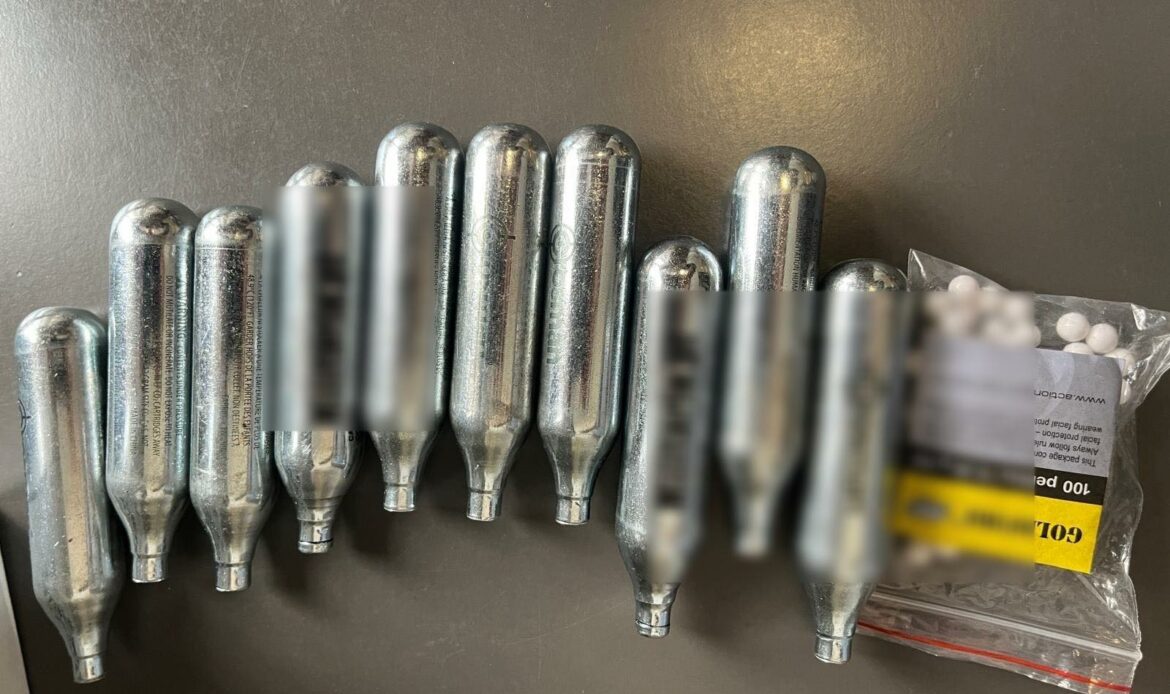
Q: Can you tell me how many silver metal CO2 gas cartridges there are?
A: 10